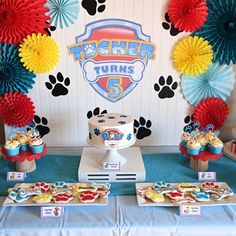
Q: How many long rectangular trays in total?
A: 2